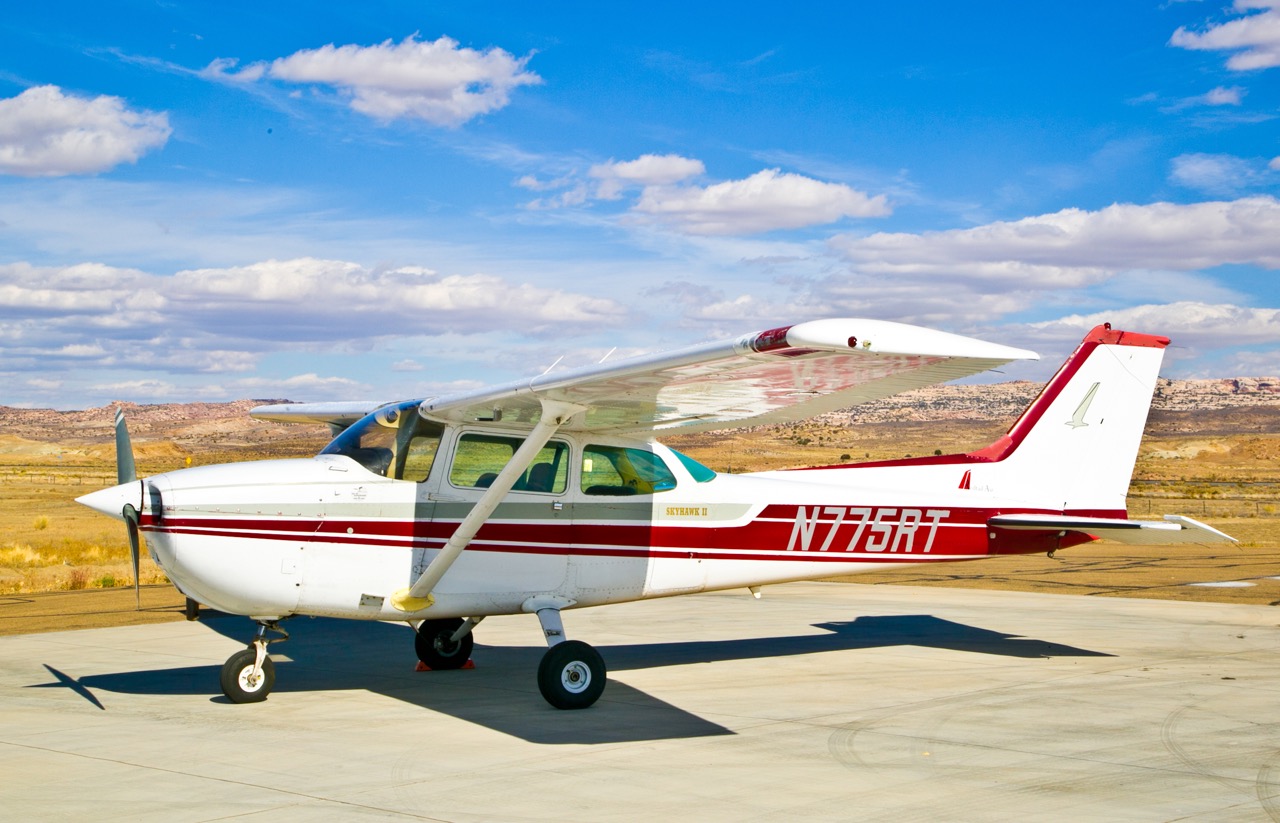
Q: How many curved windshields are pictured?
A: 1